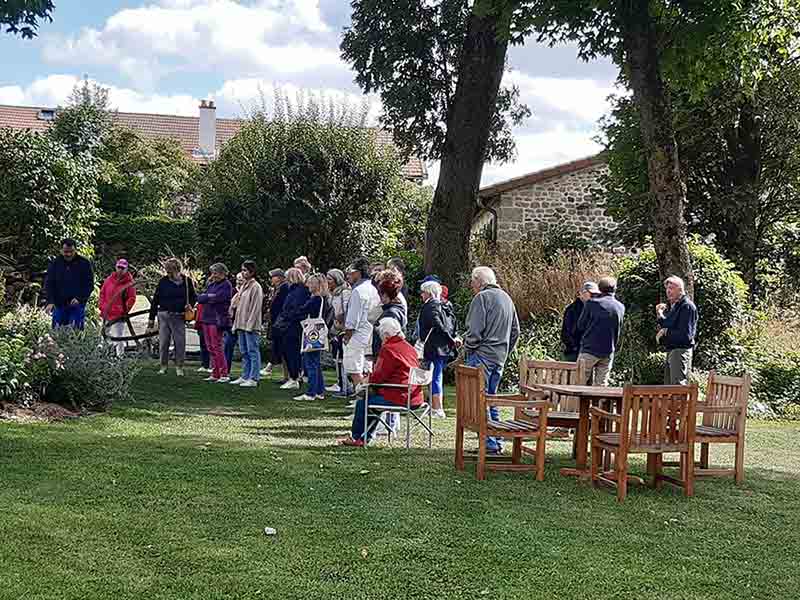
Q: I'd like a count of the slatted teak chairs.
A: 4